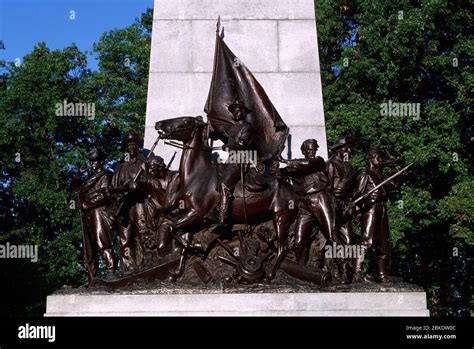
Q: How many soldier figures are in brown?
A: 7